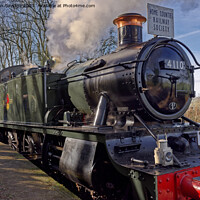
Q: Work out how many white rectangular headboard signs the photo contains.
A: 1